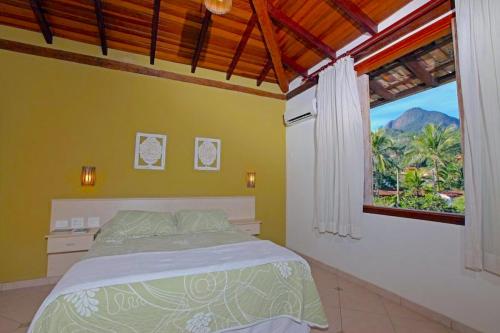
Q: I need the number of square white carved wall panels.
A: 2